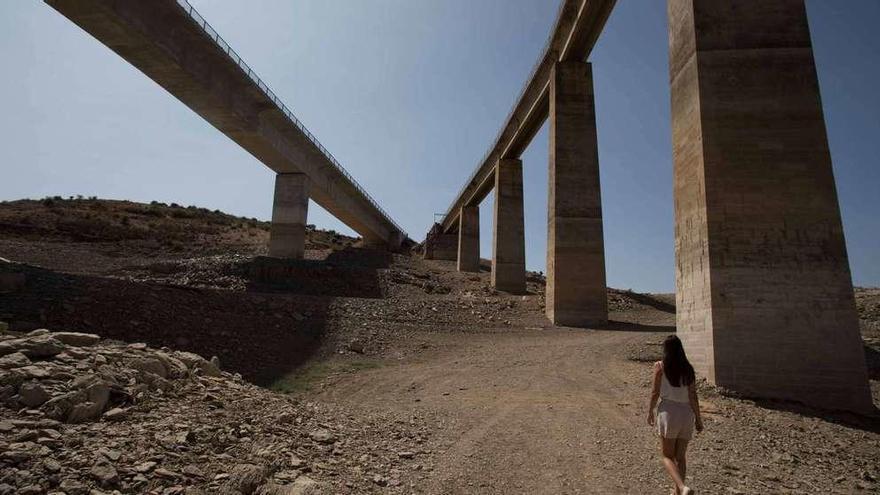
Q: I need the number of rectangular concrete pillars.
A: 5